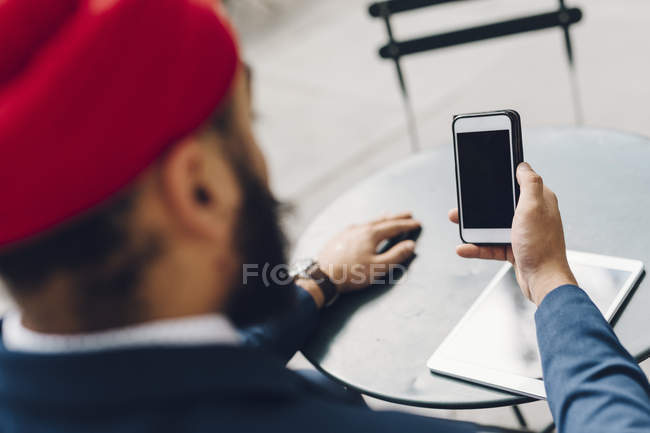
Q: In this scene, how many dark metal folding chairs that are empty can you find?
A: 1